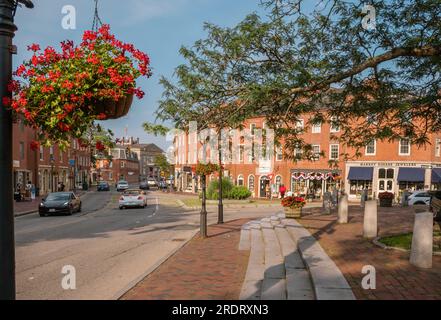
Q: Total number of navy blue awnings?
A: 3